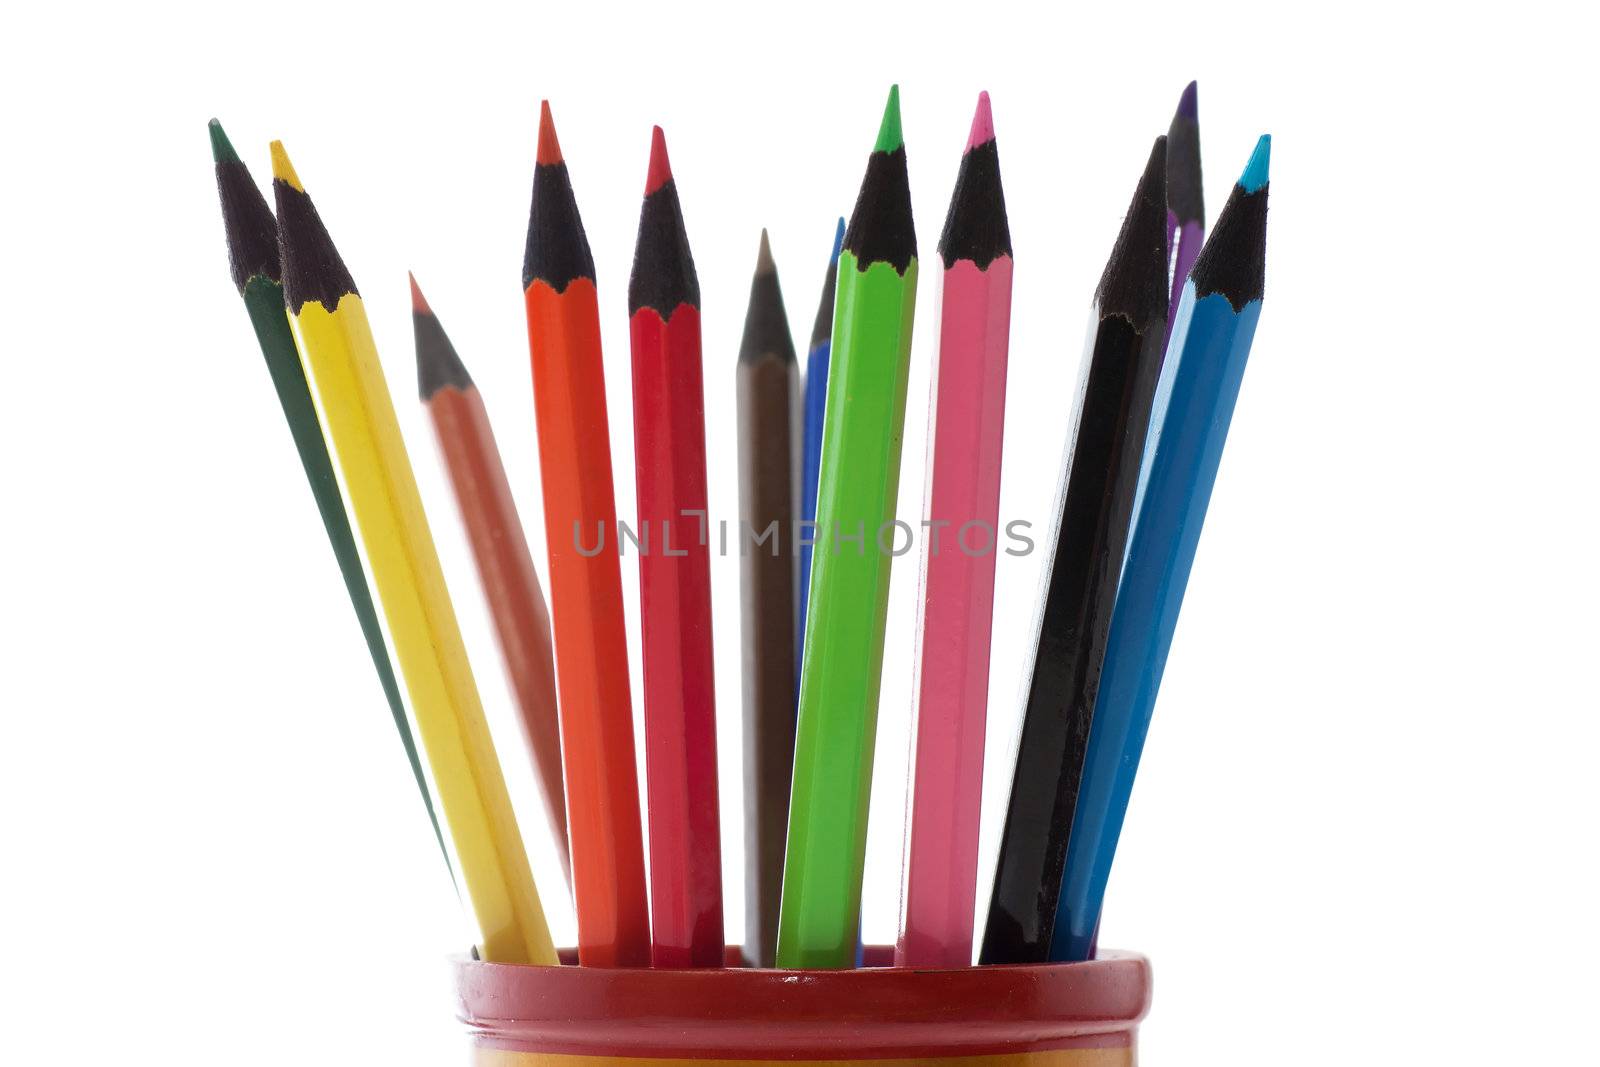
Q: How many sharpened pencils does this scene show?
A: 12